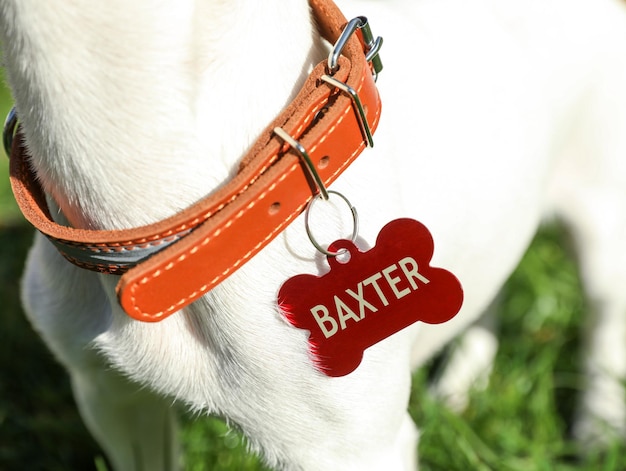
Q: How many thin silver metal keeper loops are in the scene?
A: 2